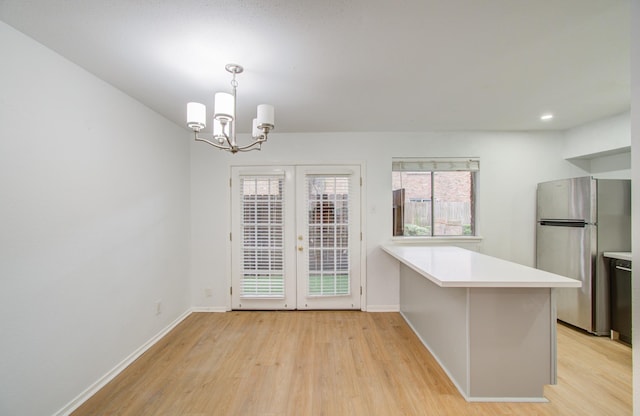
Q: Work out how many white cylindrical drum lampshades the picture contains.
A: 5